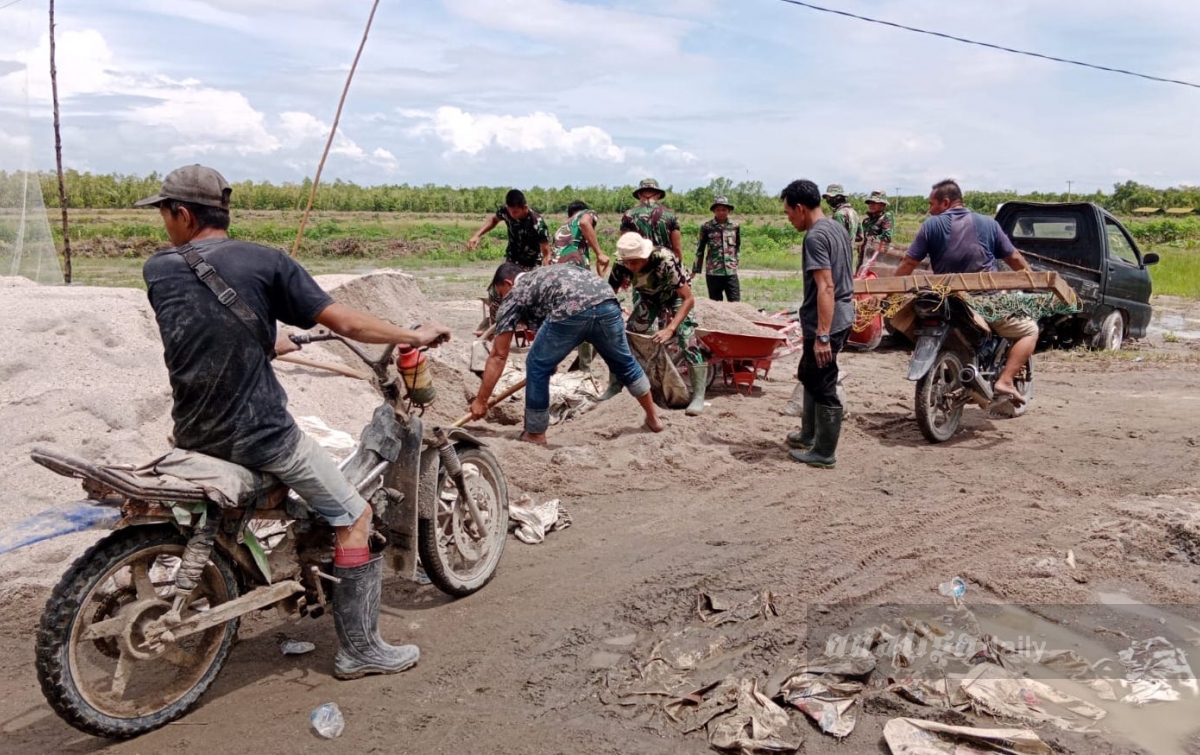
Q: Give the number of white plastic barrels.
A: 0